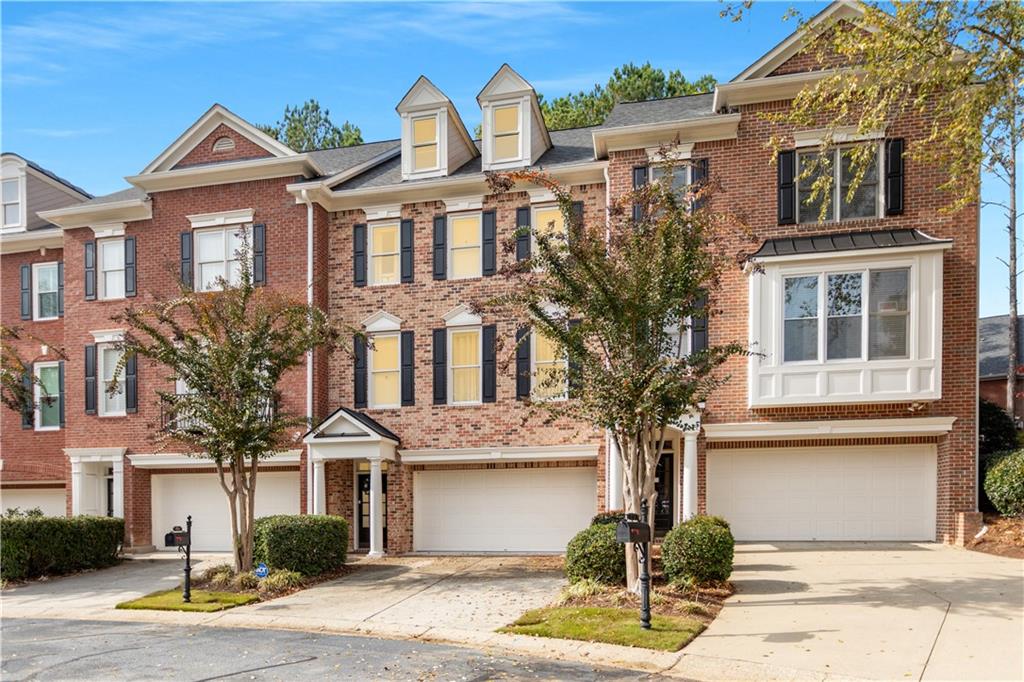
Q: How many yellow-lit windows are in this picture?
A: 8